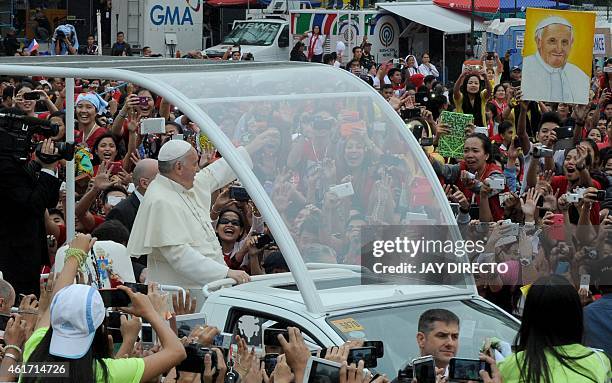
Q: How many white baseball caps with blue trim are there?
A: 1